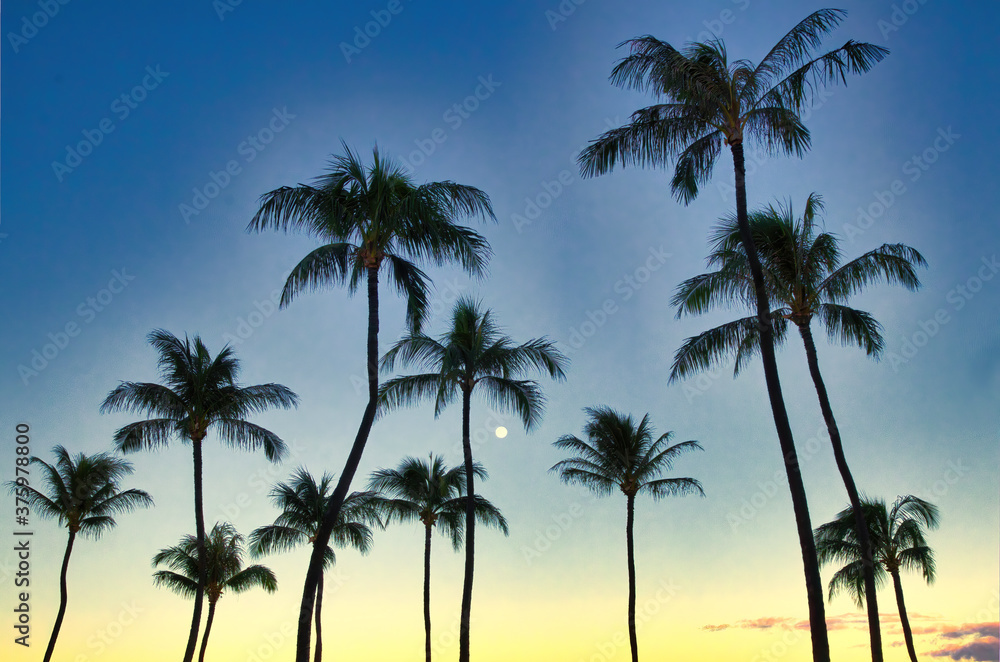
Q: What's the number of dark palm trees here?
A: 11